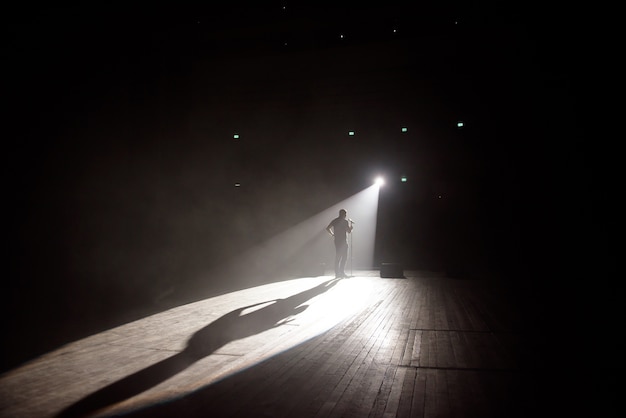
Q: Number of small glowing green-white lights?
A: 5